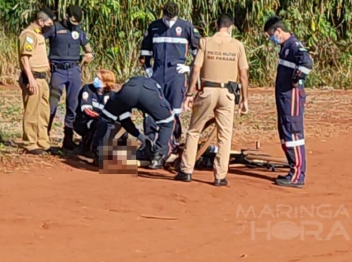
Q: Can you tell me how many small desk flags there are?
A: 0